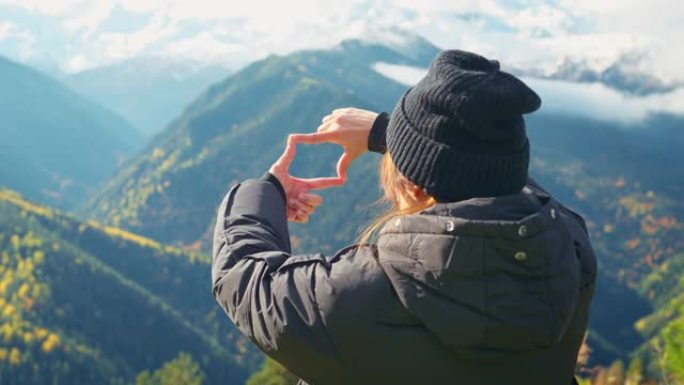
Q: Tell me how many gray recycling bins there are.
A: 0